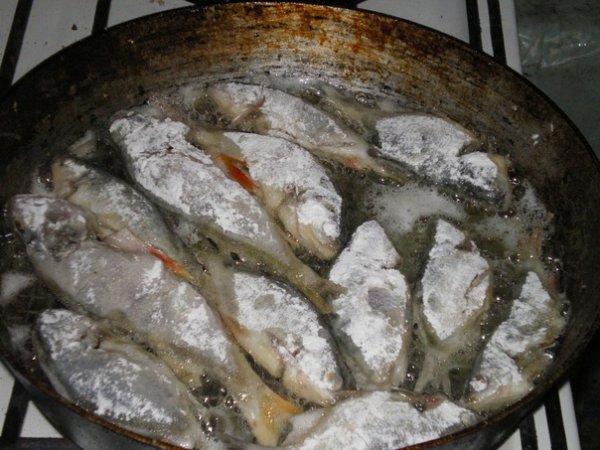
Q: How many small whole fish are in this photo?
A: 12